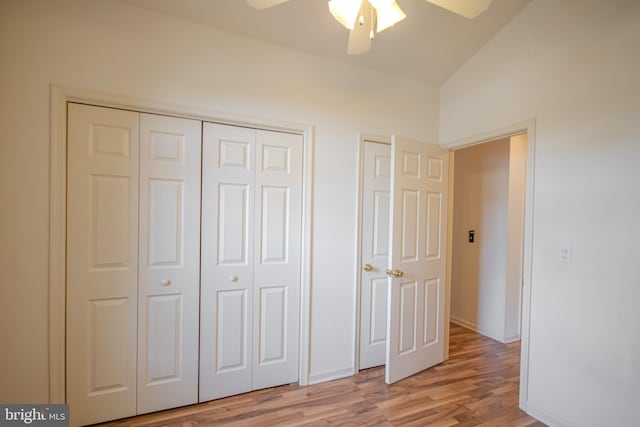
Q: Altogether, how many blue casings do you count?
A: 0